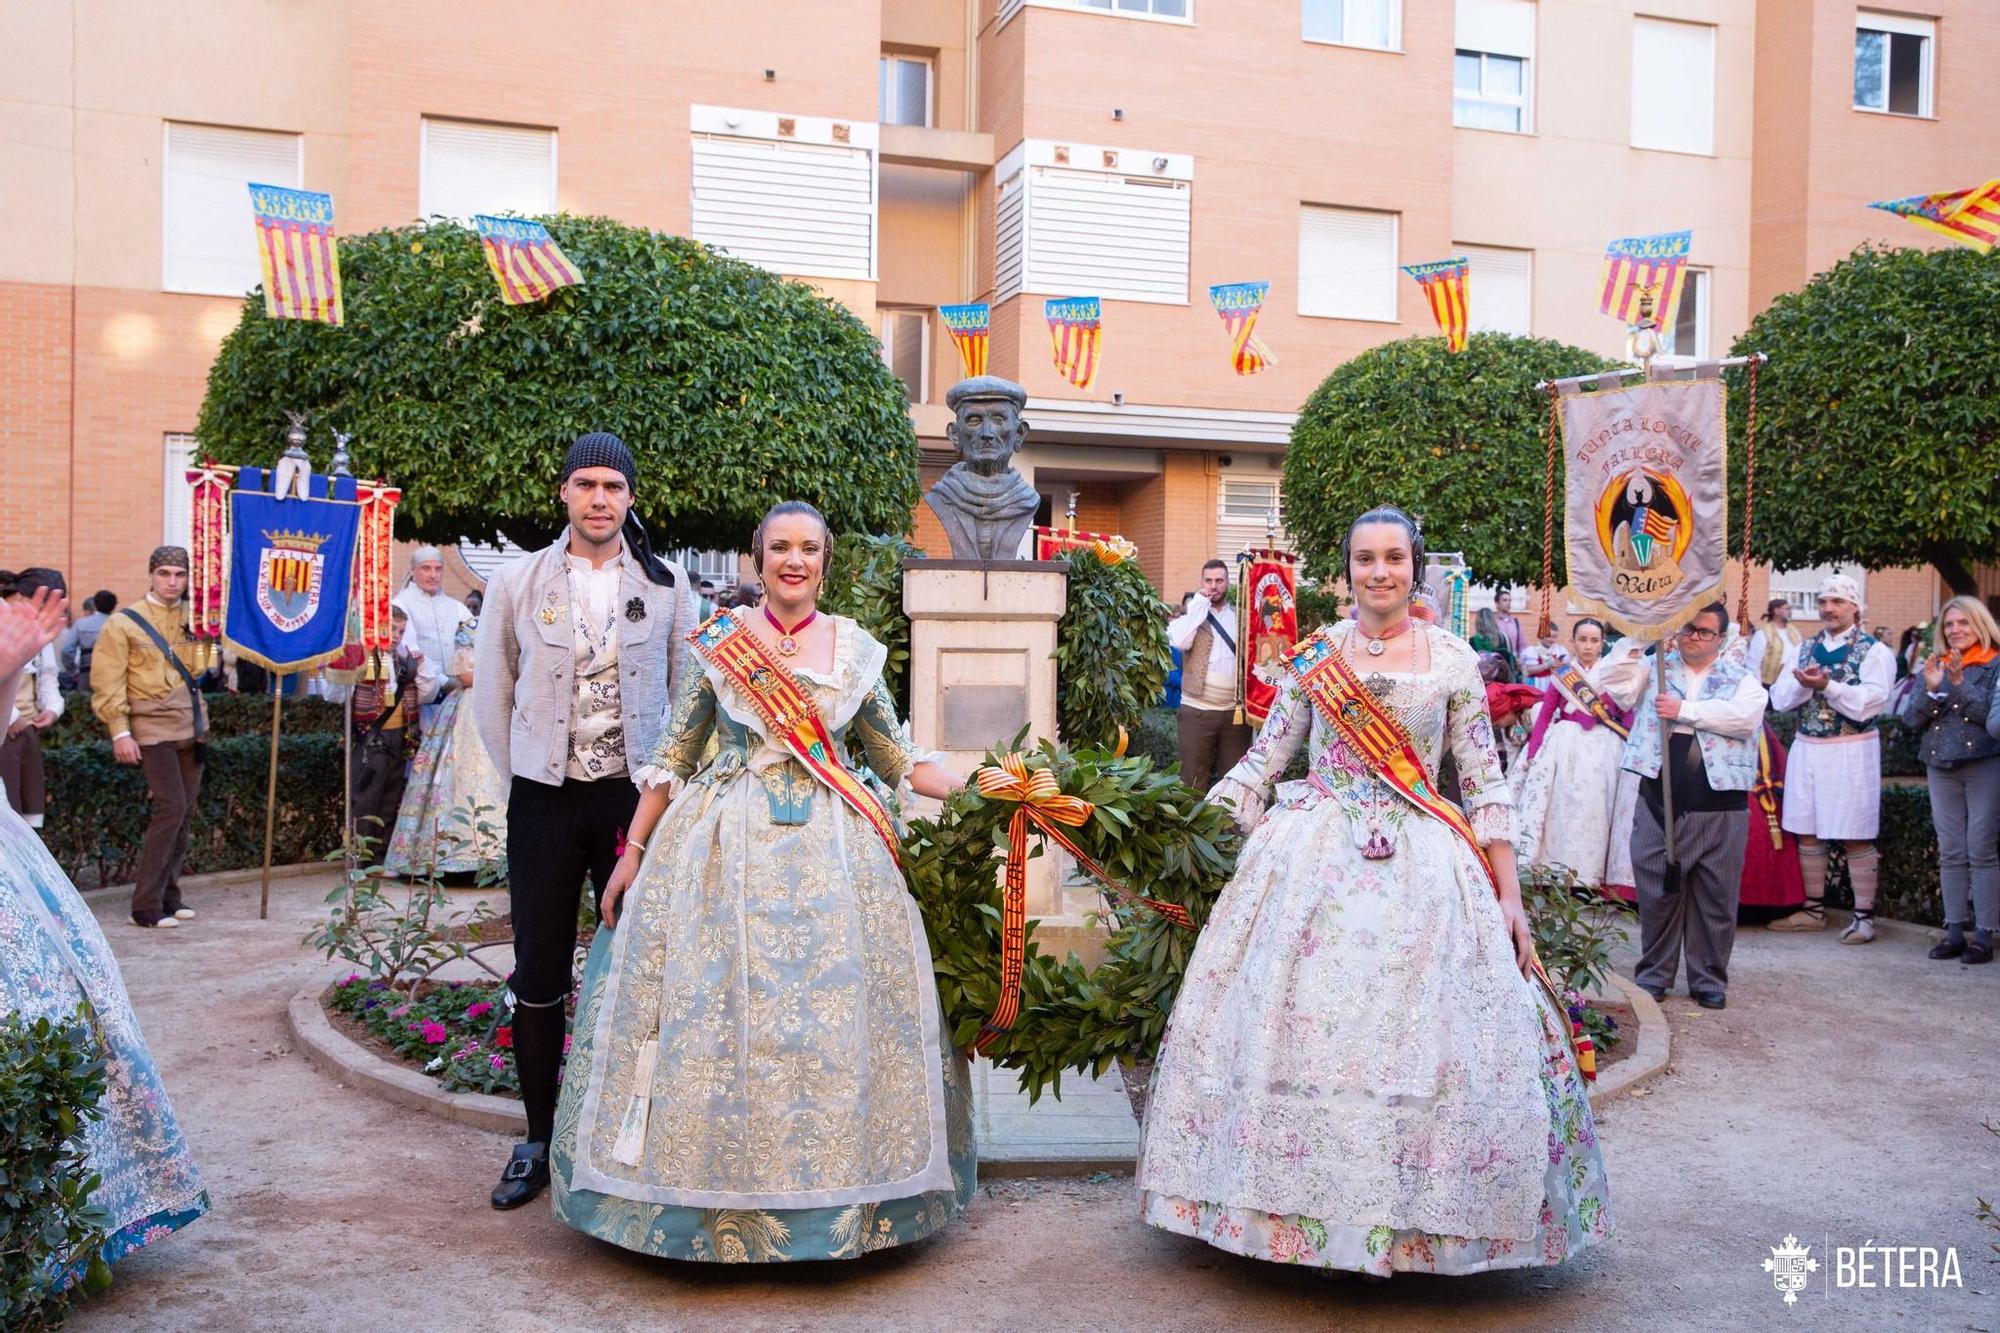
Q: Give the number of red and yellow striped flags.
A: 8